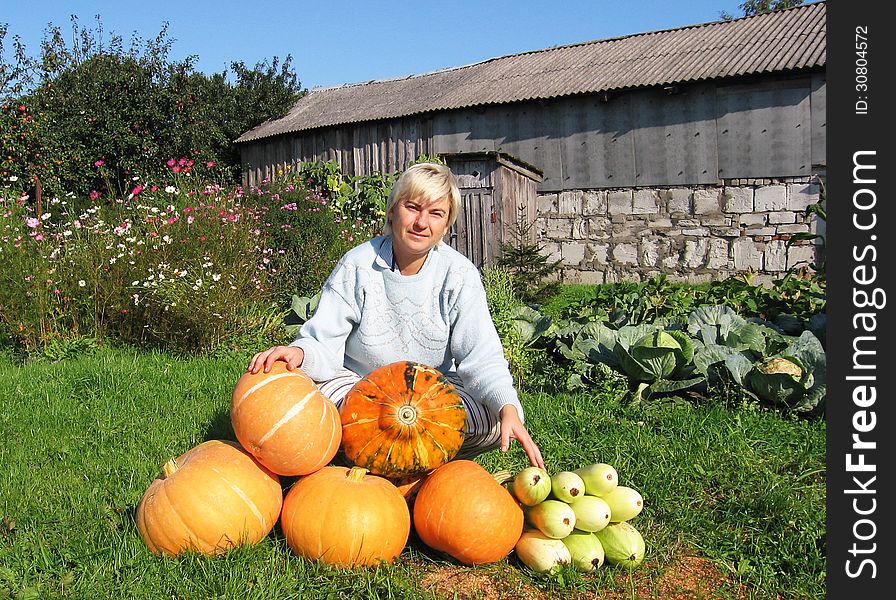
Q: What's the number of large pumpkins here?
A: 5